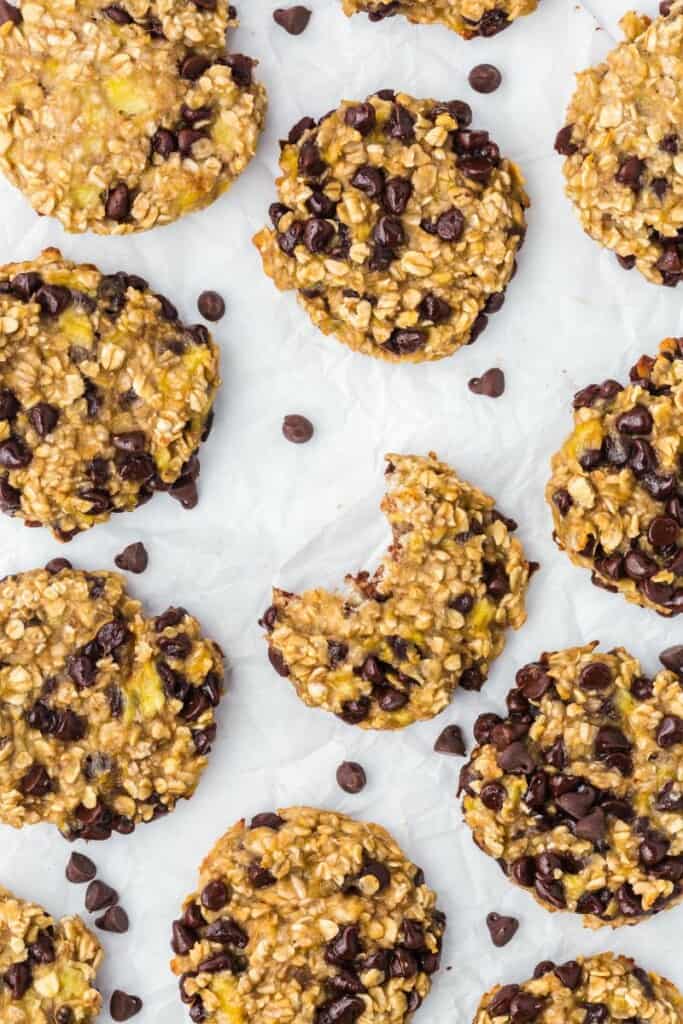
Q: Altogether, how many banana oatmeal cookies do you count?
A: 12